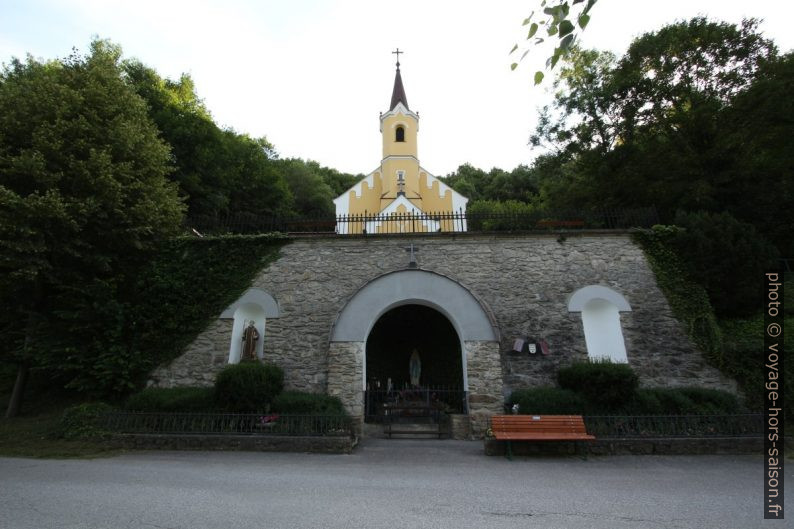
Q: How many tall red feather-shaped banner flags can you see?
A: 0